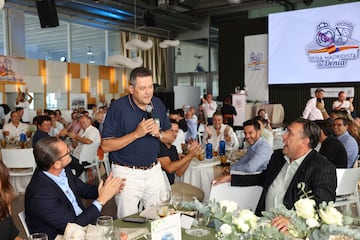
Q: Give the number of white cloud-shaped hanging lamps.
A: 3